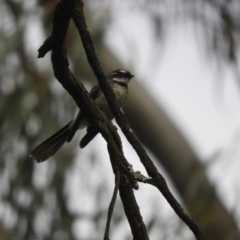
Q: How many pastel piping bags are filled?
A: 0